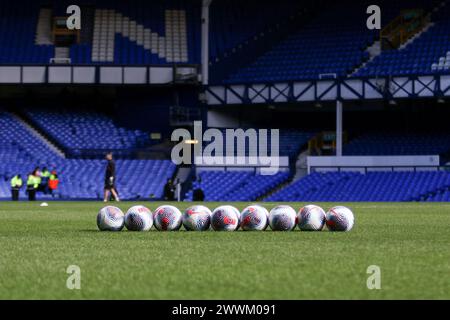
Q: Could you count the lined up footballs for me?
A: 9